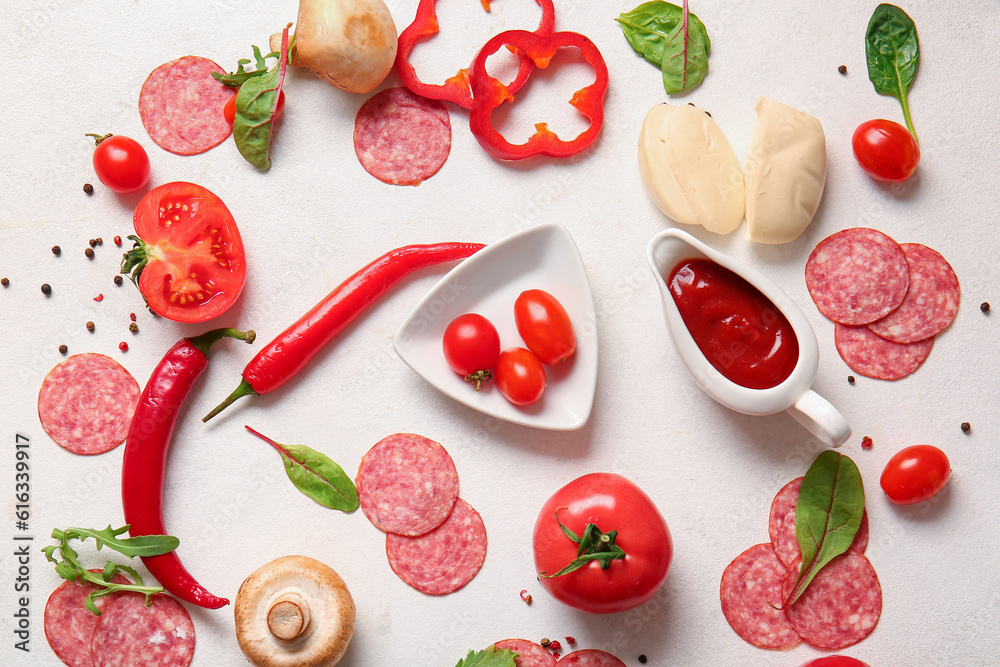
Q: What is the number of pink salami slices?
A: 15